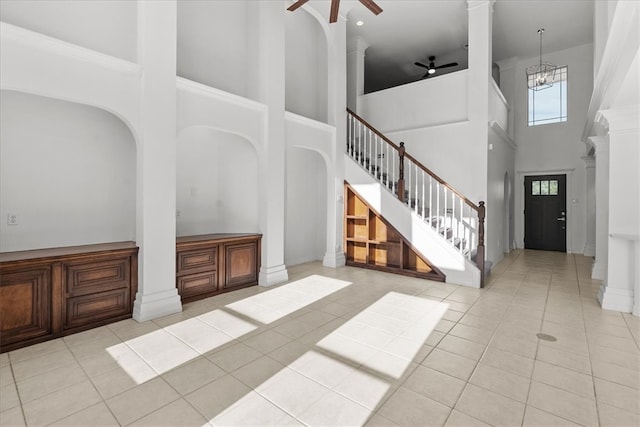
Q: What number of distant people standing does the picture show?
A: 0